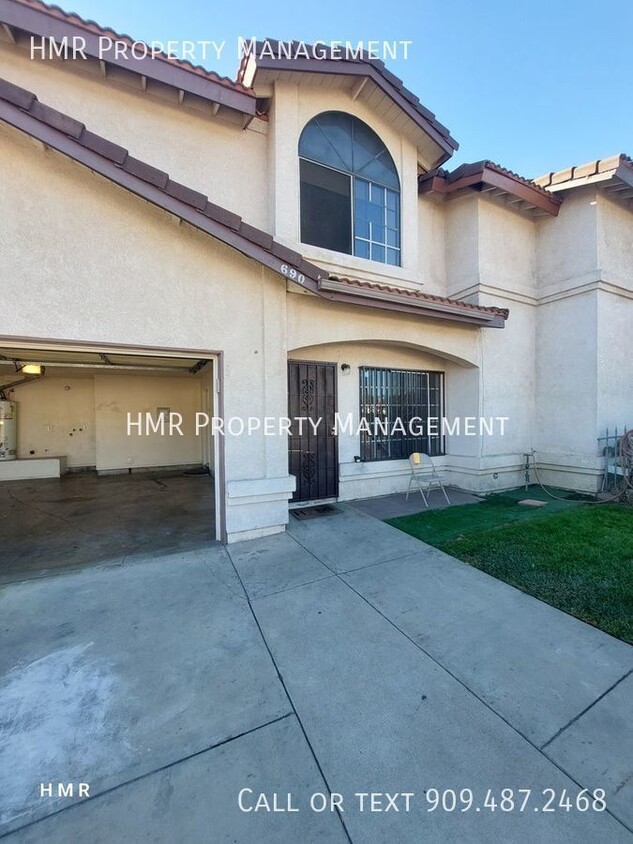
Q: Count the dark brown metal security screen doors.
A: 1